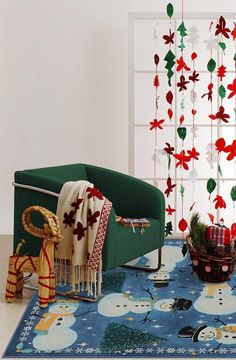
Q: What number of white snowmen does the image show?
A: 5